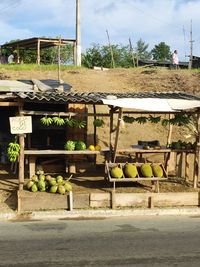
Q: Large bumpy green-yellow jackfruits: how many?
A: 4